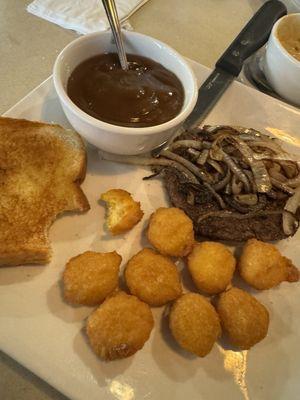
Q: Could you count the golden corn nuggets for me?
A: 9